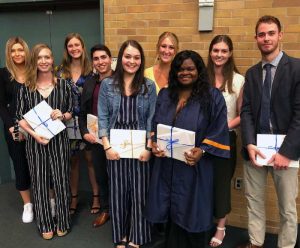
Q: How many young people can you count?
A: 9